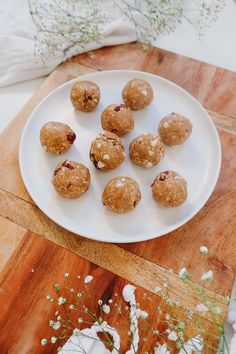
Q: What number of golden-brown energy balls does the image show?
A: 10